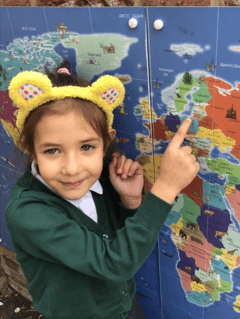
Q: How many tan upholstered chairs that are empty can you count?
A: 0